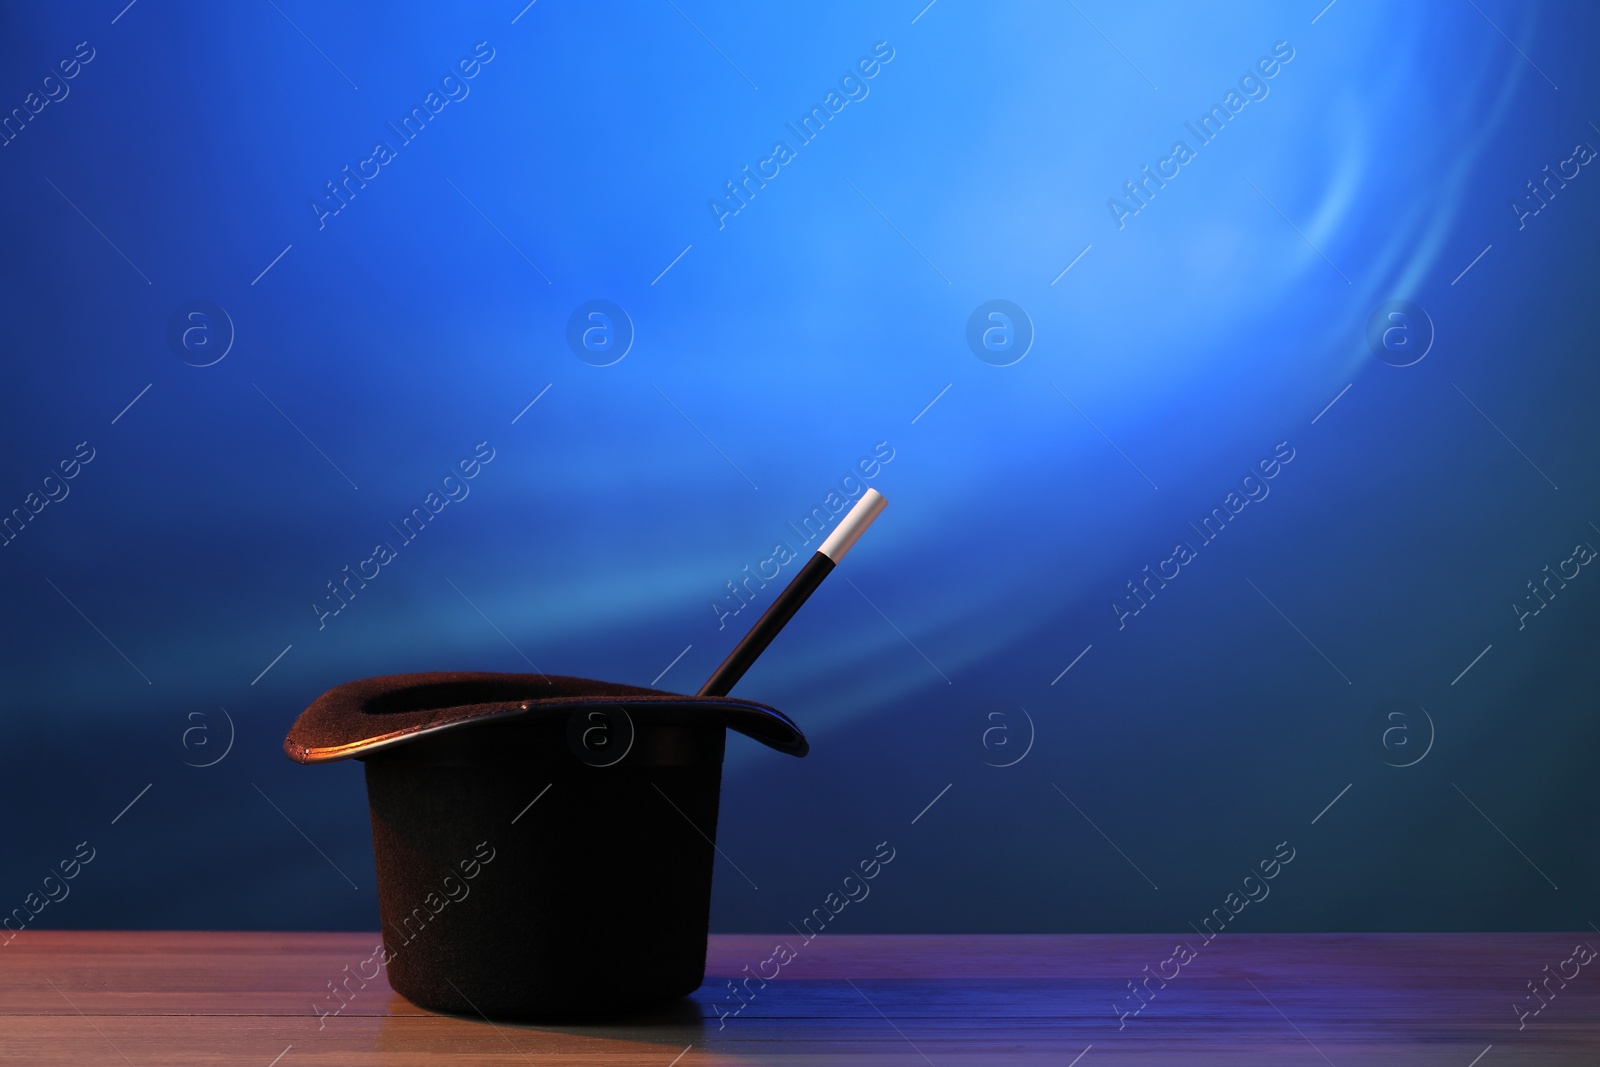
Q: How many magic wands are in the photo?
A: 1